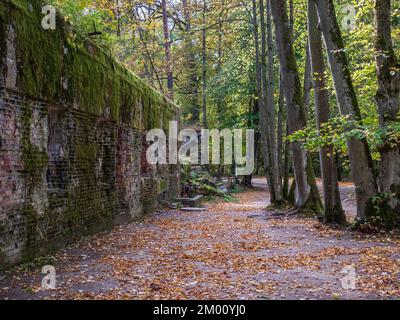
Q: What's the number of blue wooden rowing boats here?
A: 0